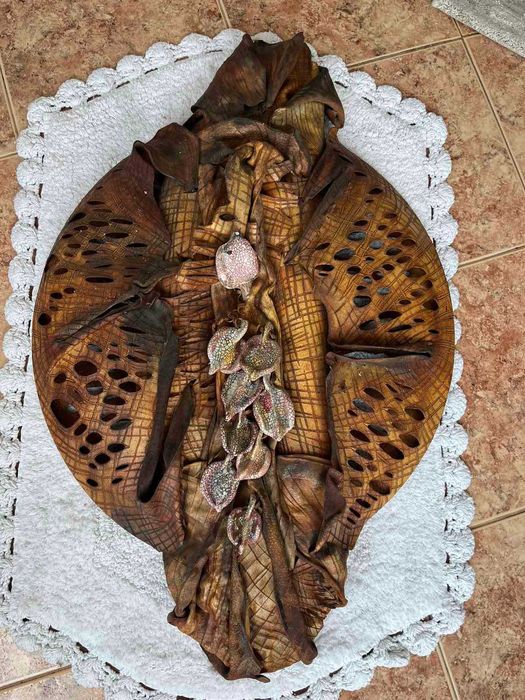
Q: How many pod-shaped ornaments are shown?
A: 9